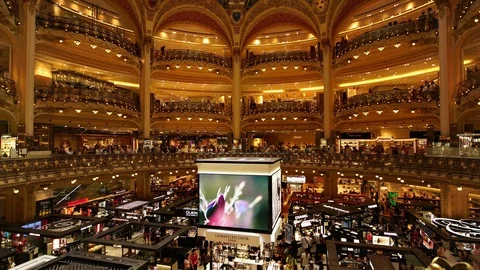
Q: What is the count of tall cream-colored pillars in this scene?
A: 5